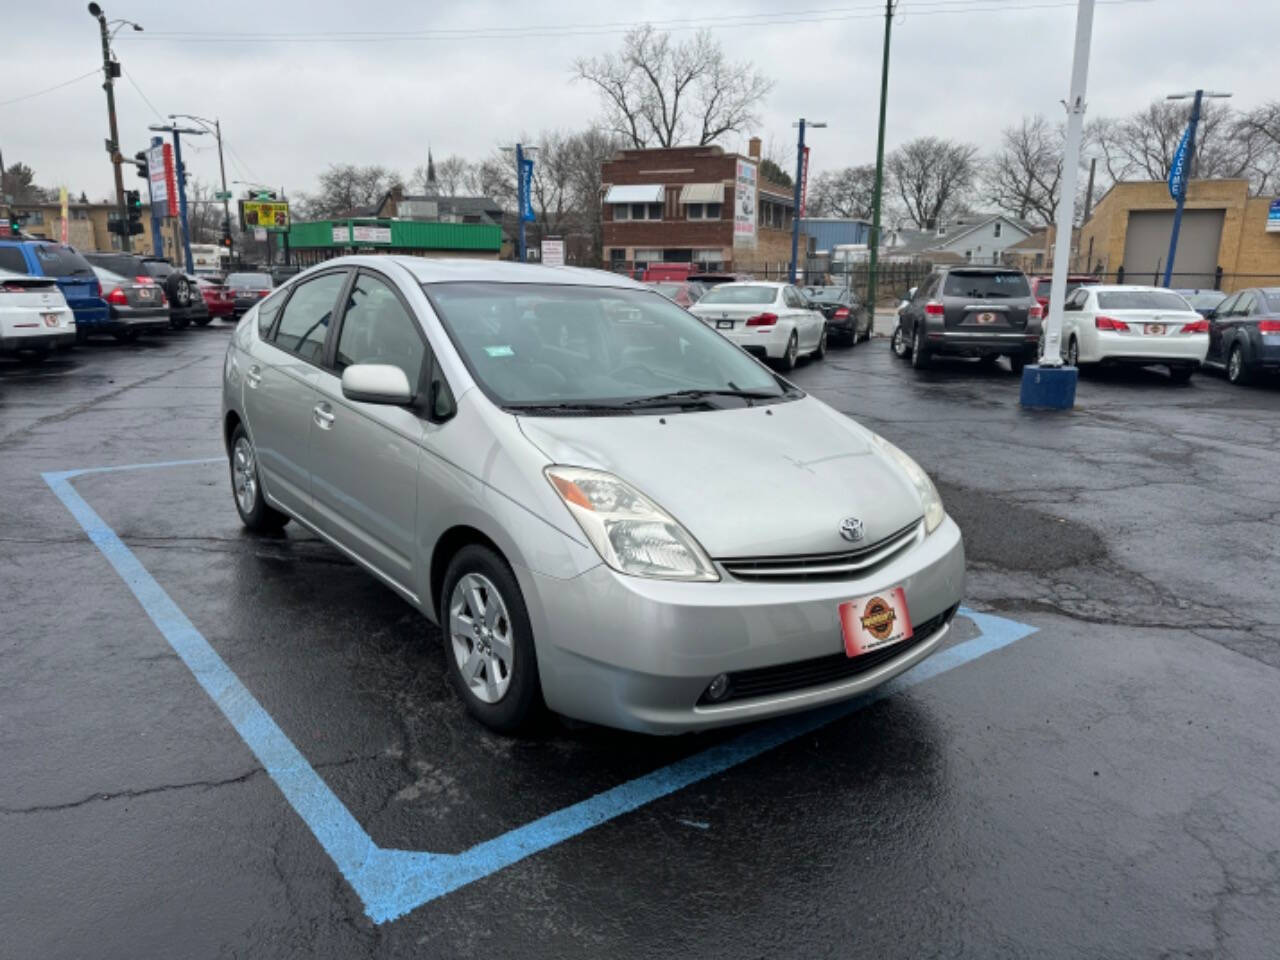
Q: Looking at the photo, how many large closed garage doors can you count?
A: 1